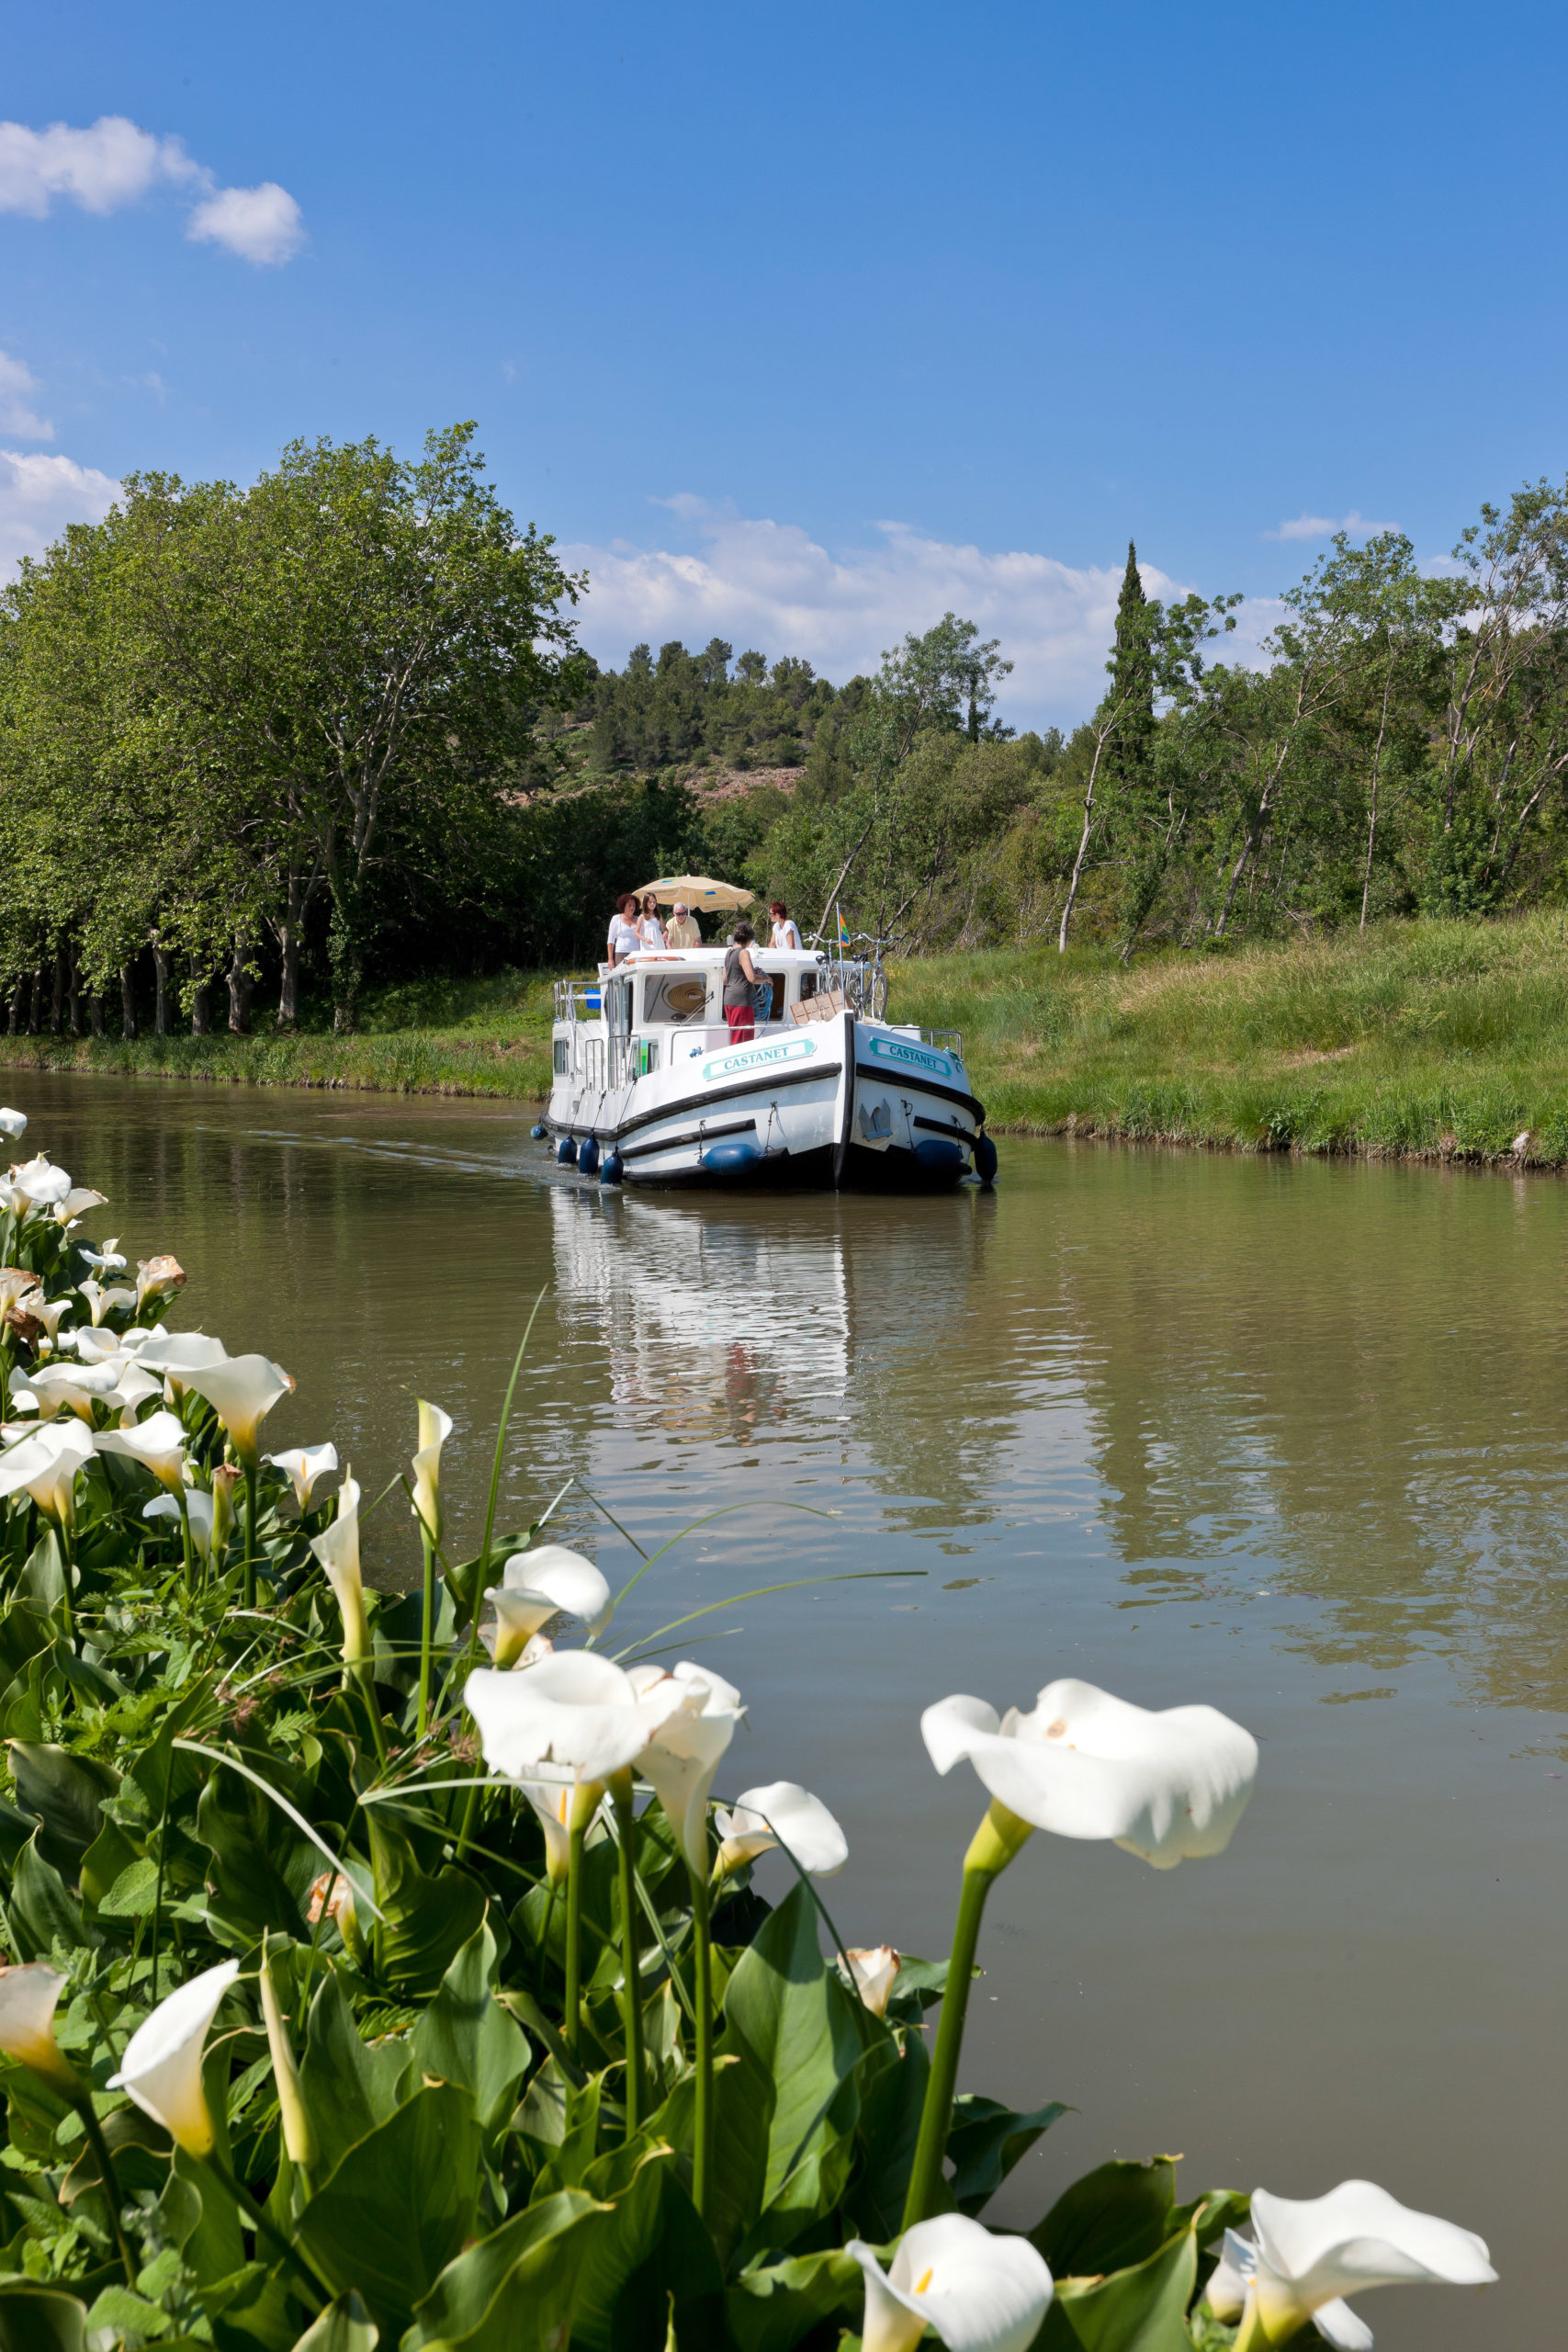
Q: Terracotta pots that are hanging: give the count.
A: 0